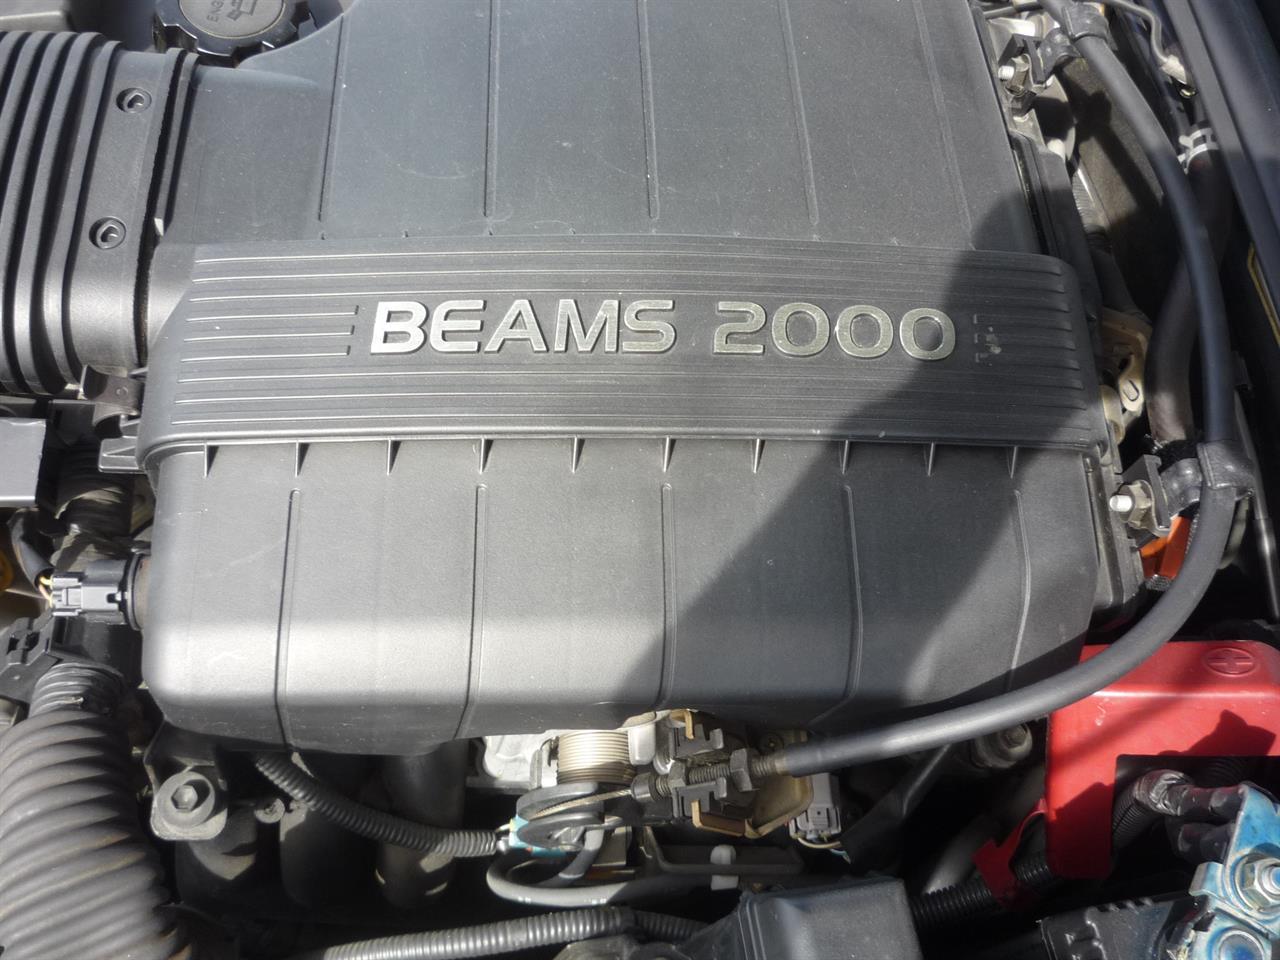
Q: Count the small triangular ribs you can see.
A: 10